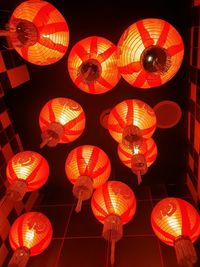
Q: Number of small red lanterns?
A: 8